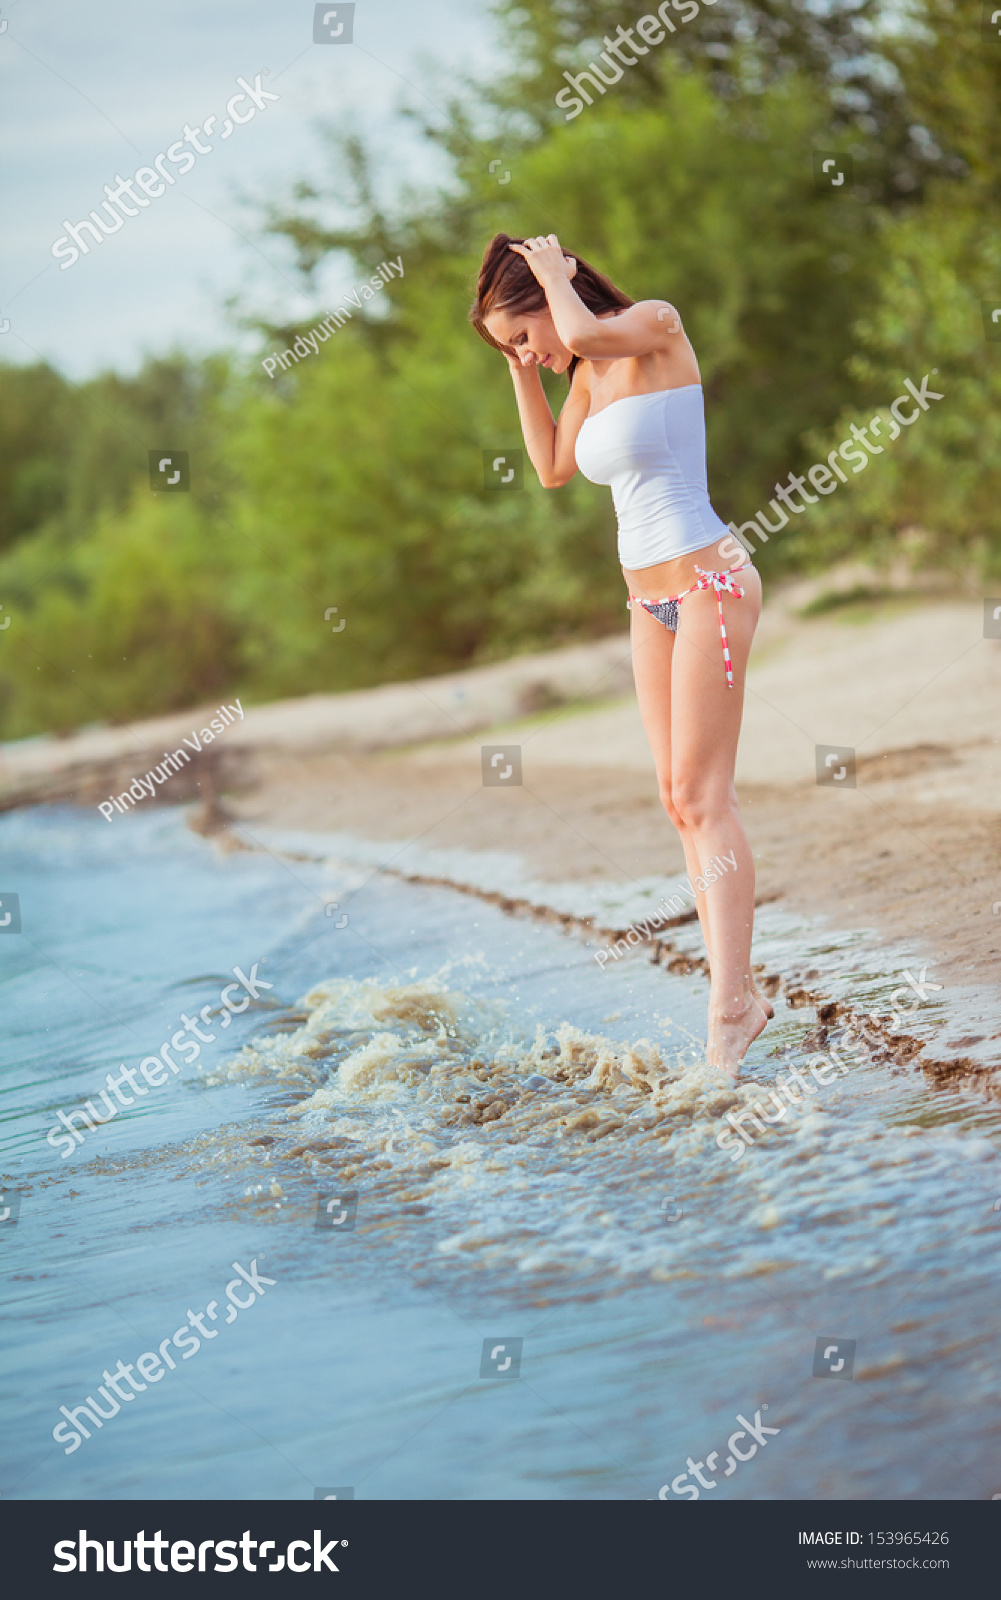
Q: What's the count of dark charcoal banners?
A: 1